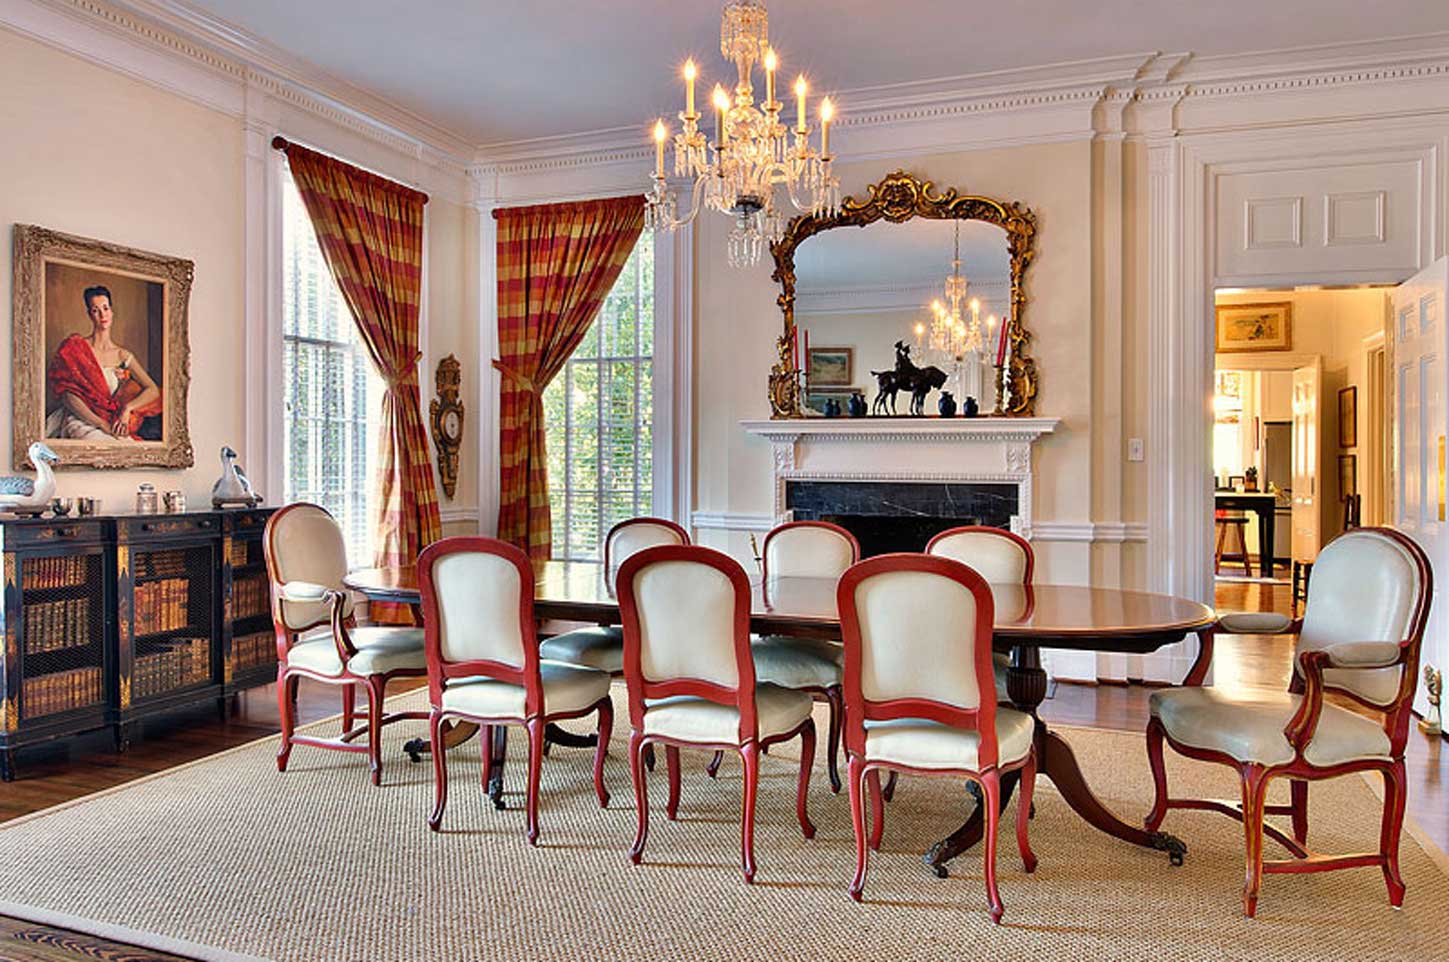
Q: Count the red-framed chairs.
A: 8